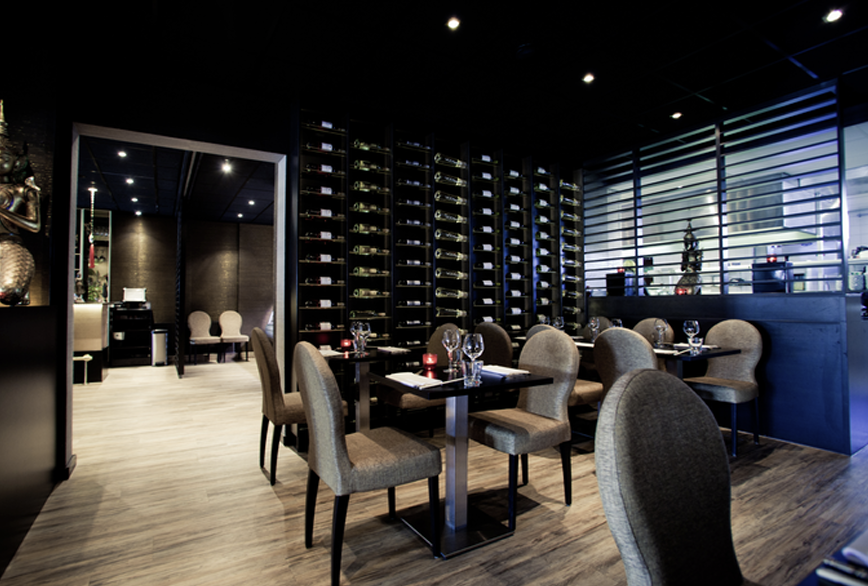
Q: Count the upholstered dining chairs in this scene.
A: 13